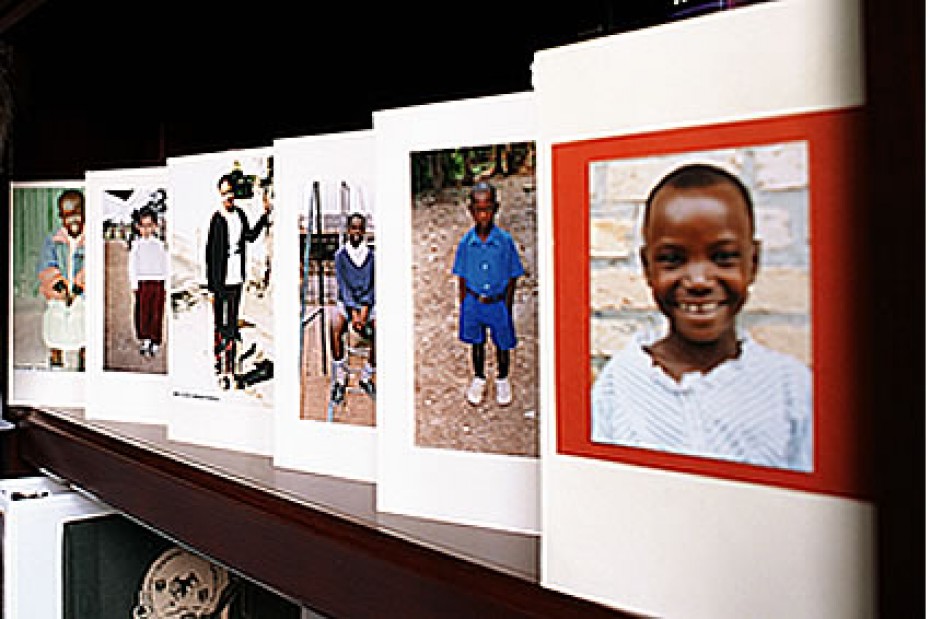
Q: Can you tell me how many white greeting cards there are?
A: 6